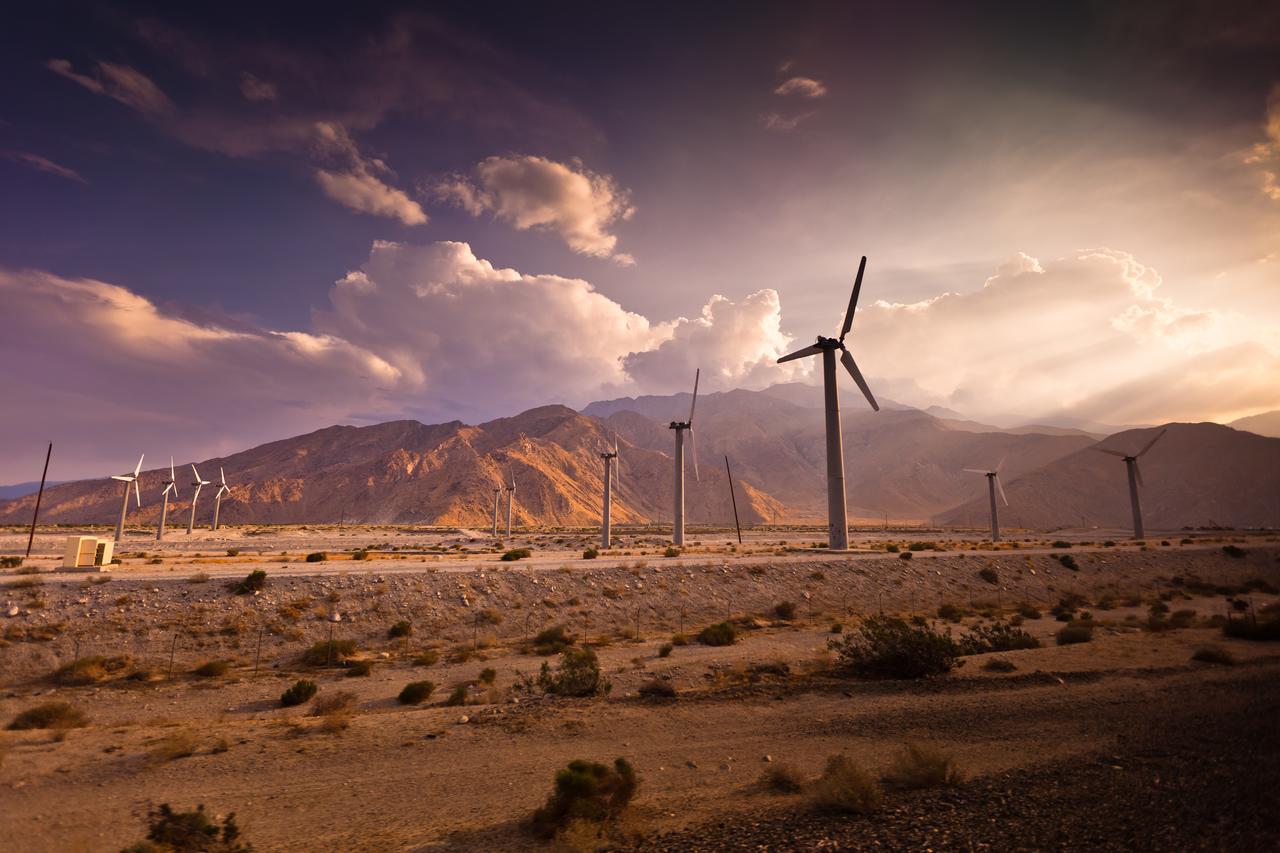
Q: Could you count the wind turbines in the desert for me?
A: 11